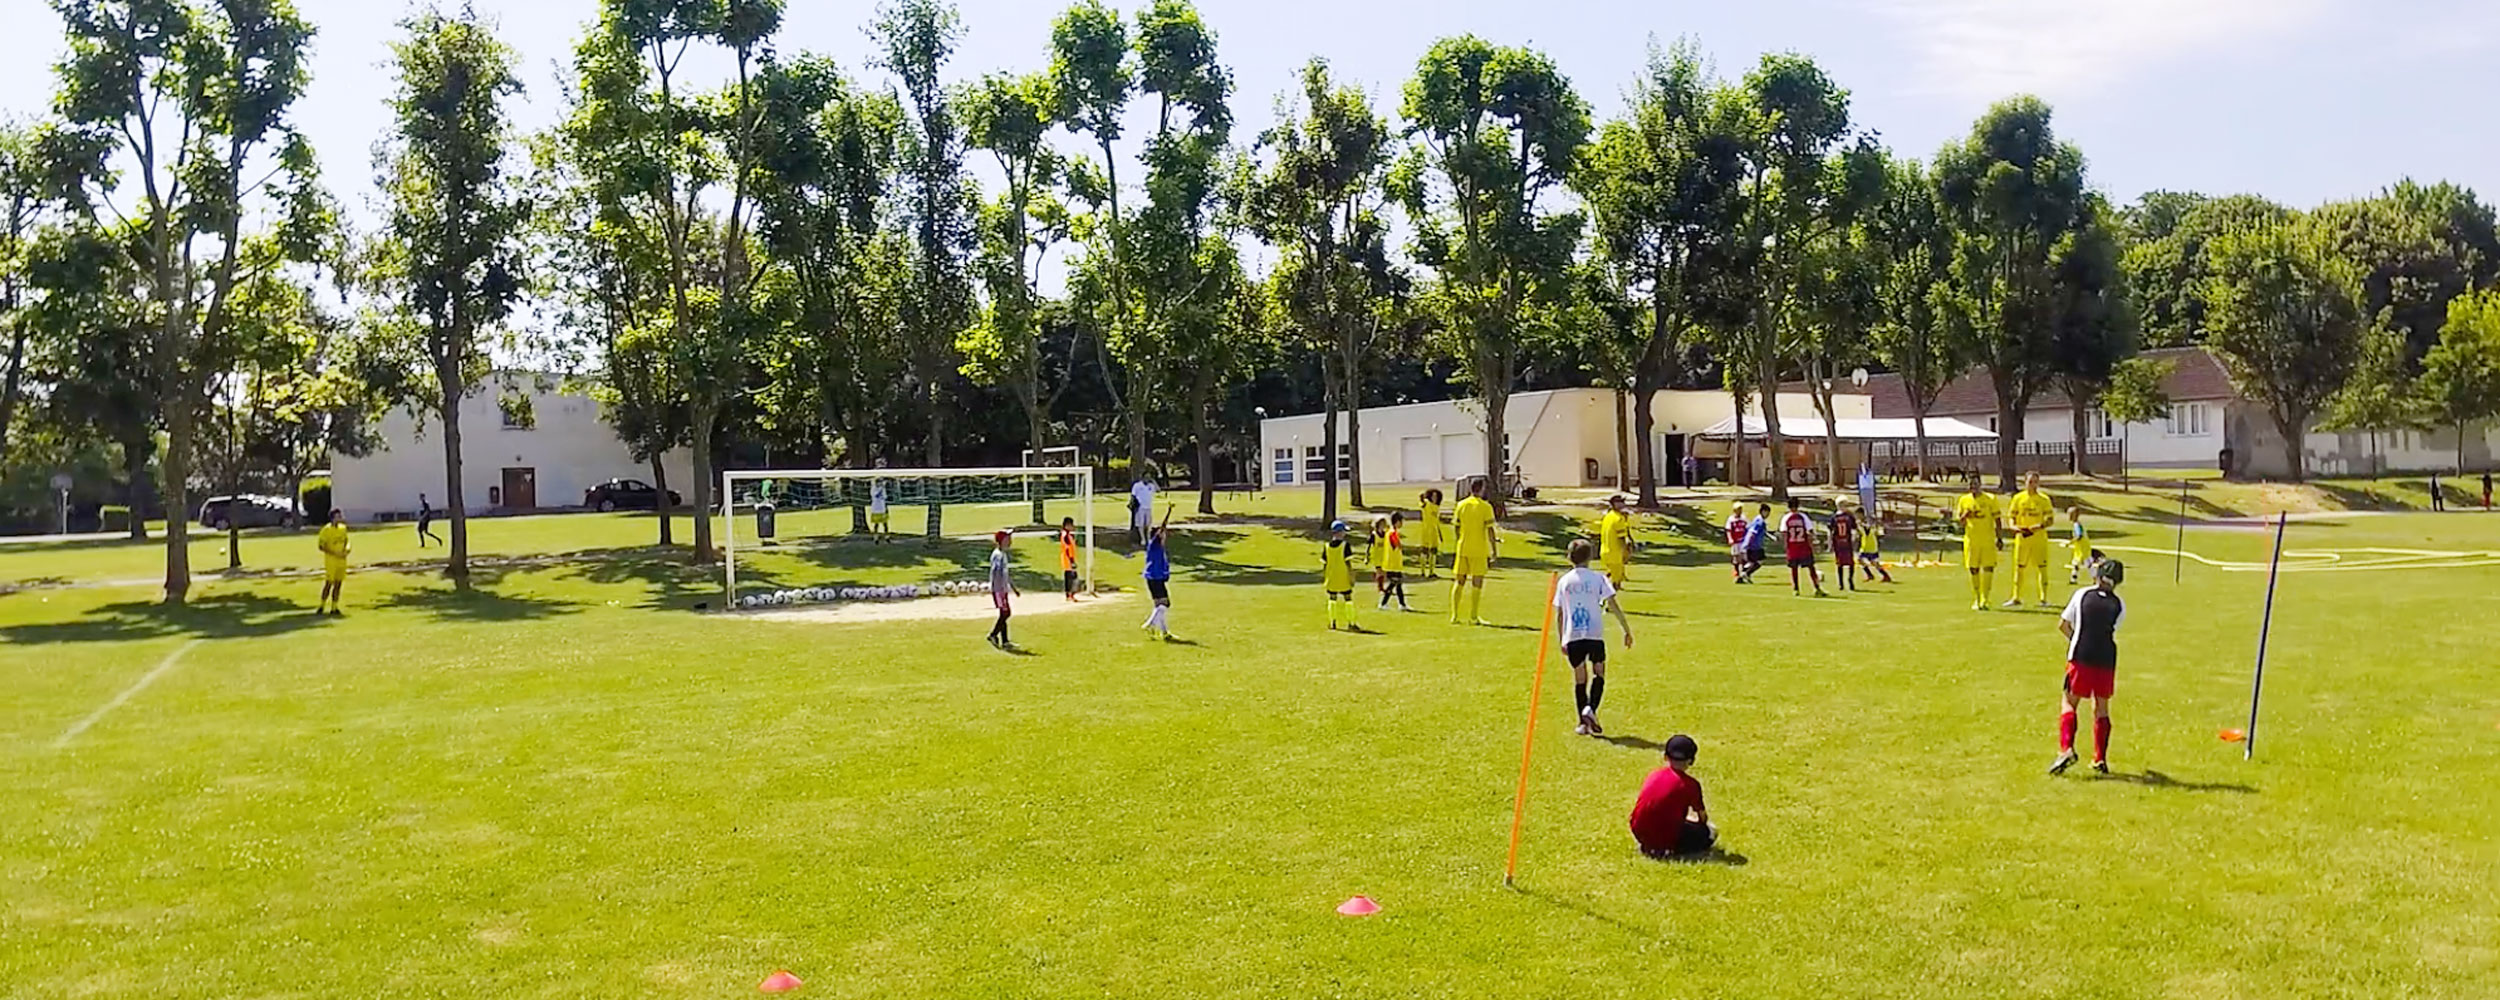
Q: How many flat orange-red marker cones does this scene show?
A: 3